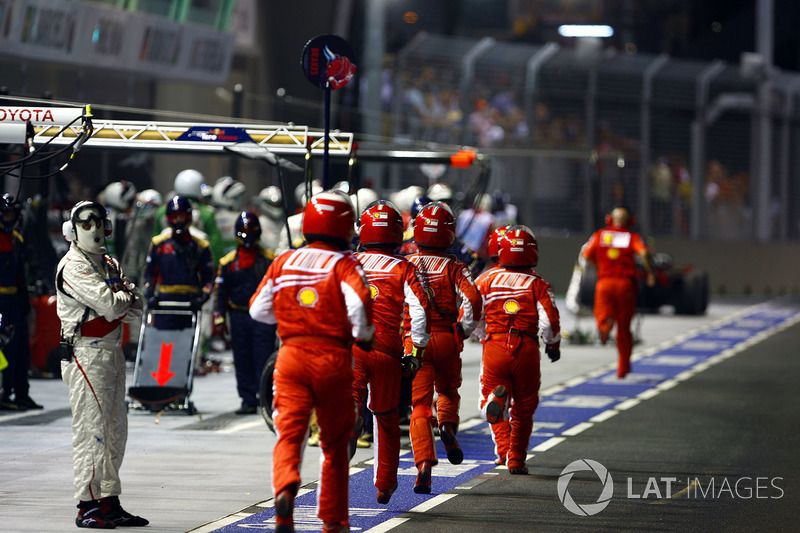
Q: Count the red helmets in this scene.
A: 5